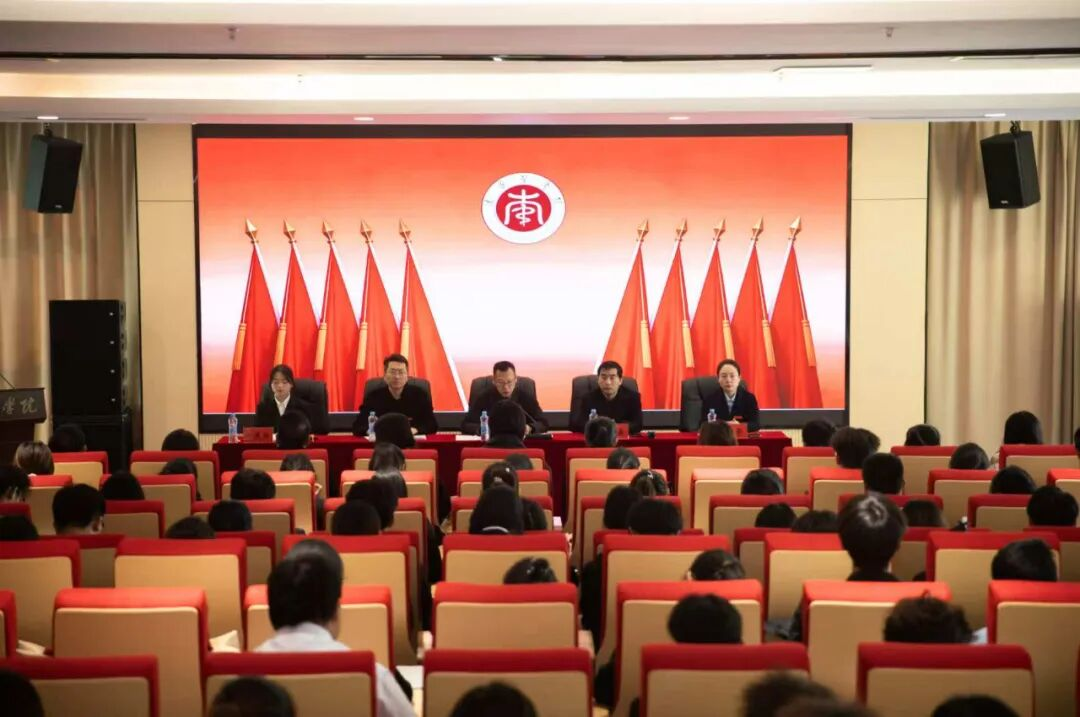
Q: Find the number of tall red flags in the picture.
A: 10